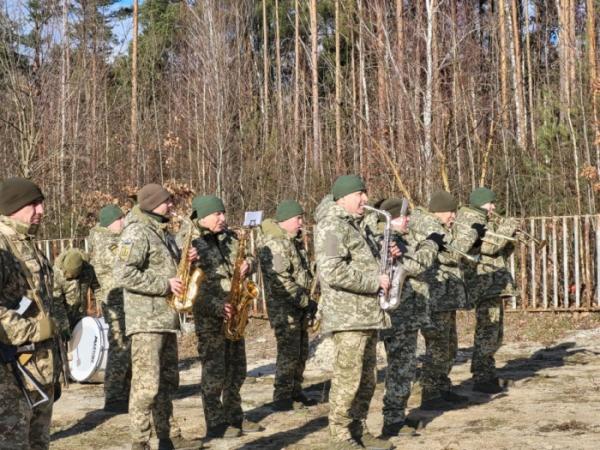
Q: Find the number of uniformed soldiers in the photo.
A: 10